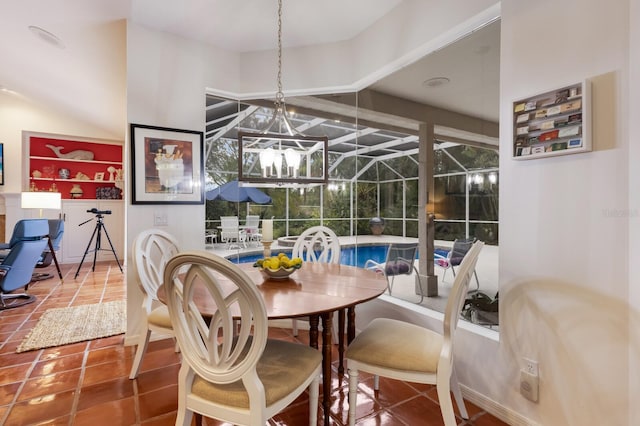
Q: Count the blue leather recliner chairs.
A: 2